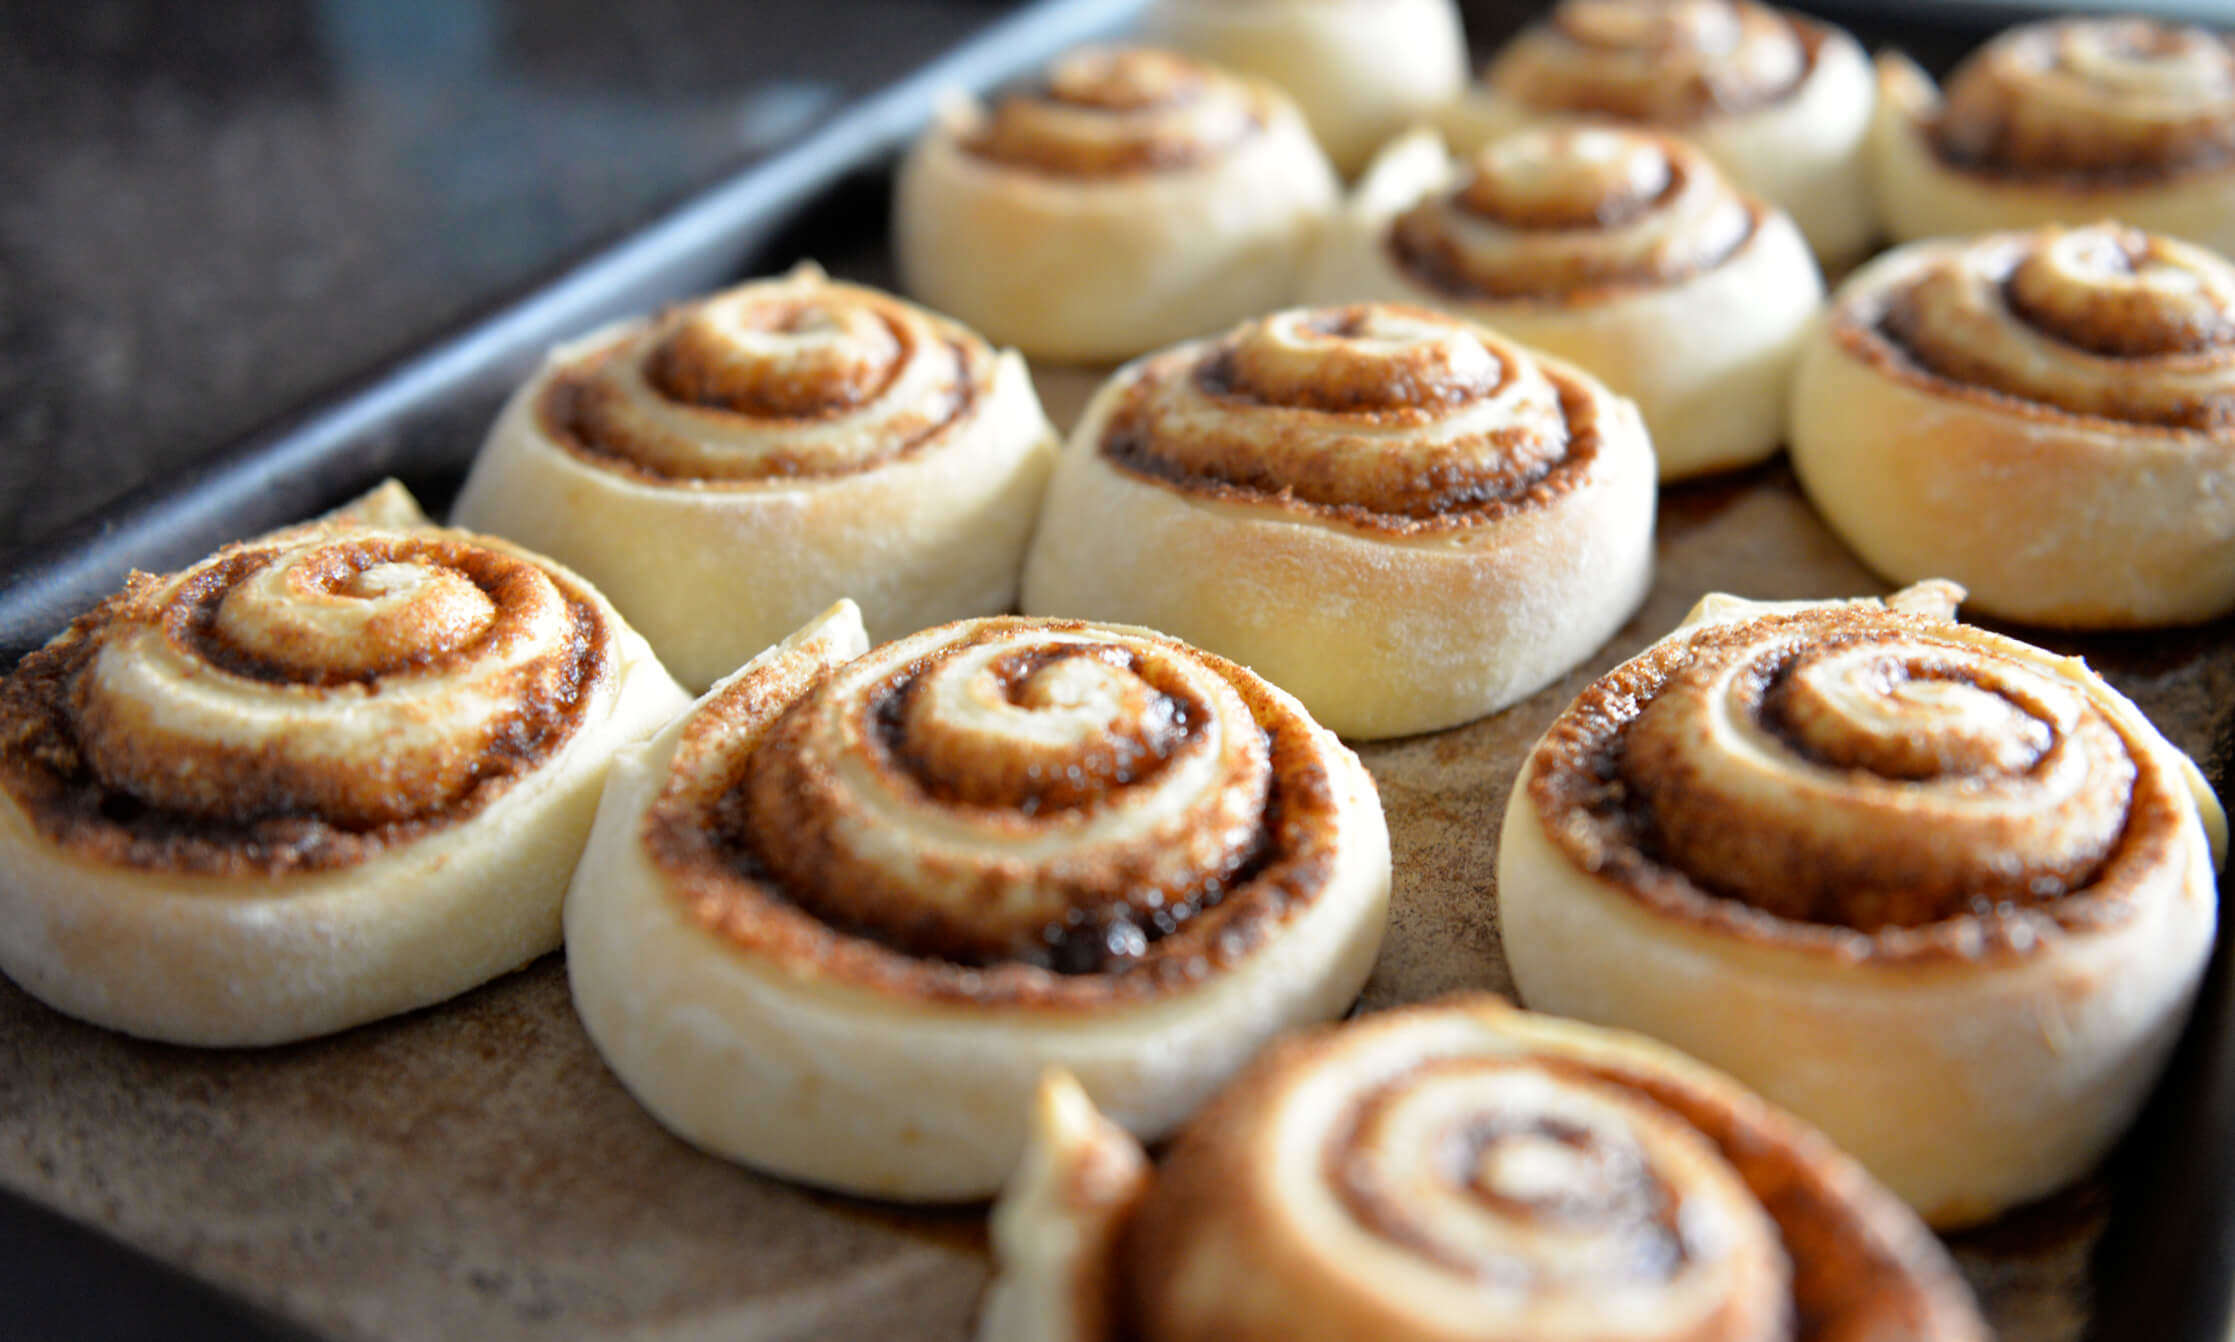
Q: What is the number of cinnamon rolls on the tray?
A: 12